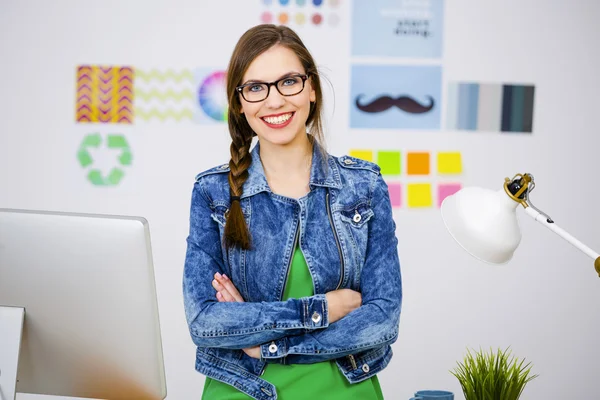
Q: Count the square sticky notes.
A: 7